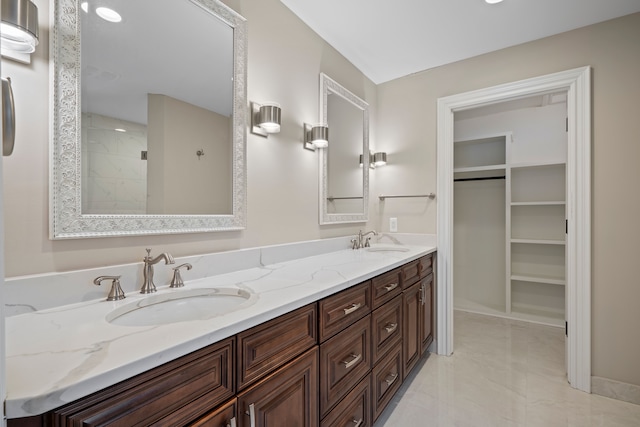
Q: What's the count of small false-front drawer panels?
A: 4